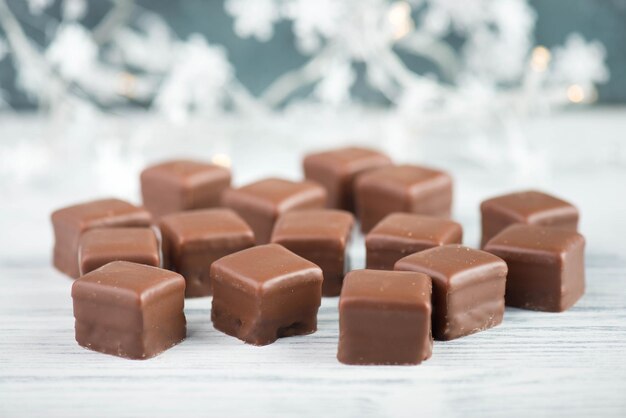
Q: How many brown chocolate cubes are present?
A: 15